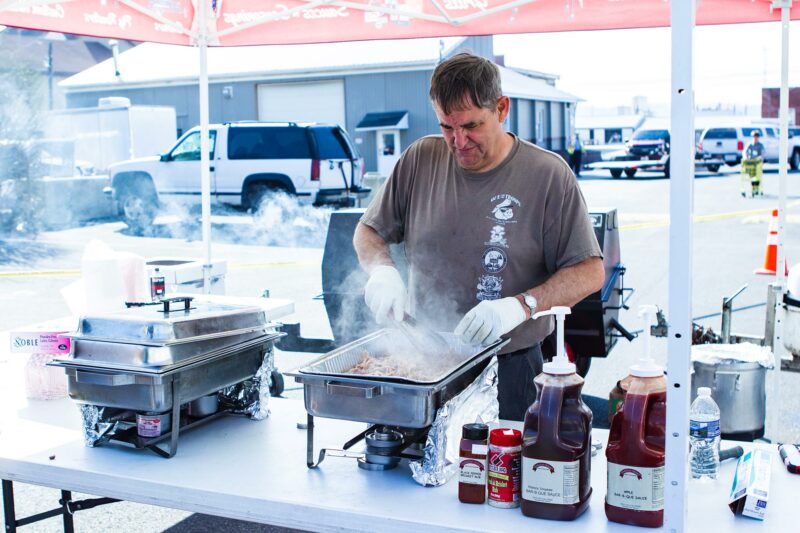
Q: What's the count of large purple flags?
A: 0